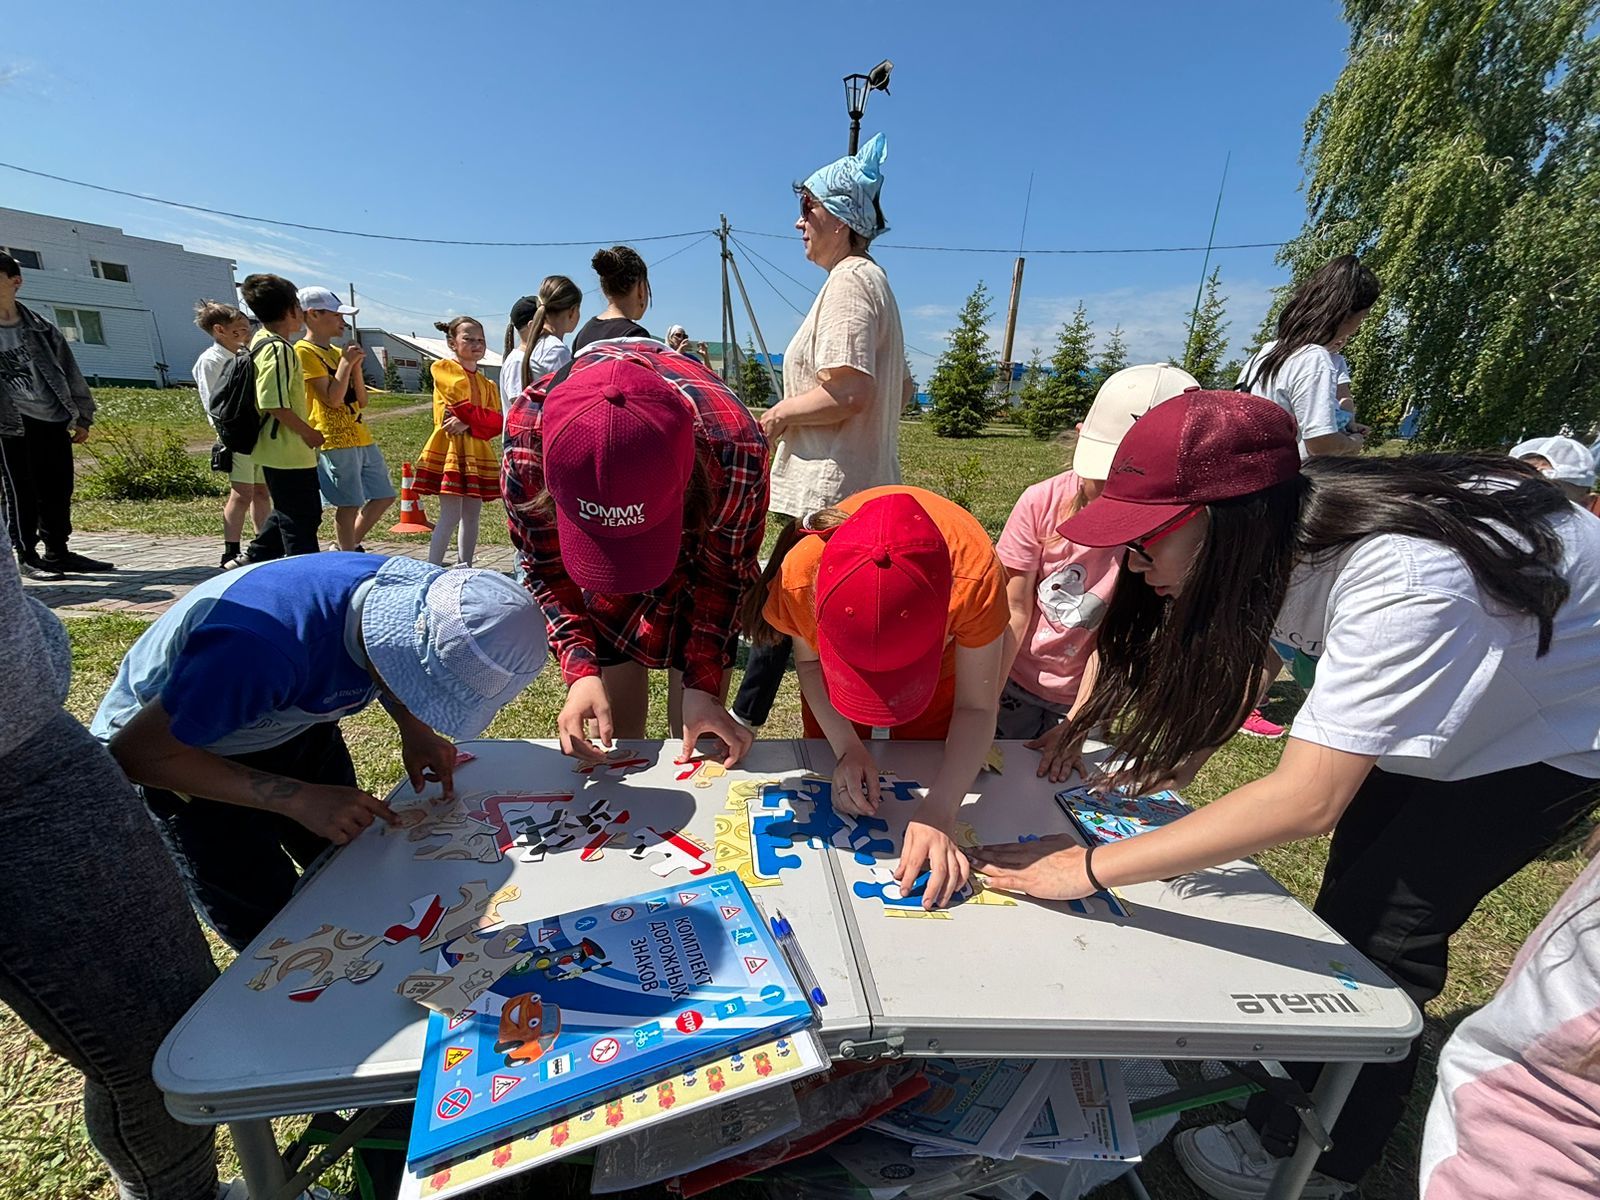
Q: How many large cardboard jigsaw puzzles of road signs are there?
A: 2